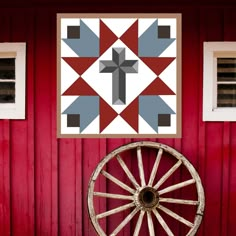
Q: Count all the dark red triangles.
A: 8